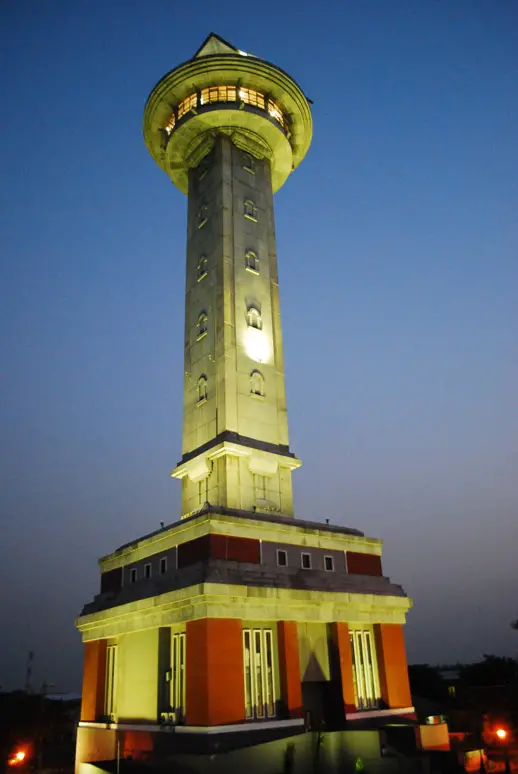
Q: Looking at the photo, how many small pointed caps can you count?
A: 1